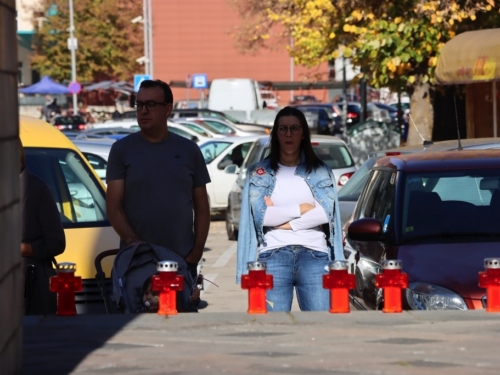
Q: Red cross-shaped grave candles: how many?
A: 6